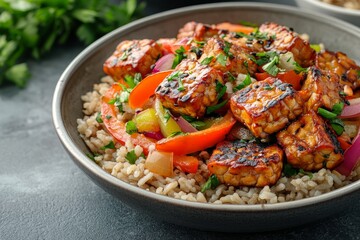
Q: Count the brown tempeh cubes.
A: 11